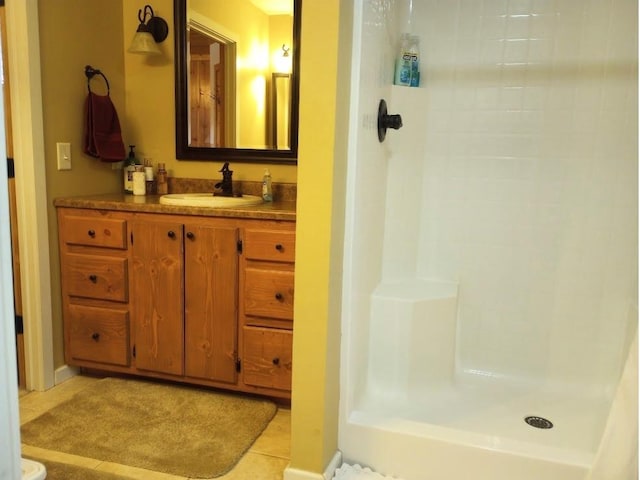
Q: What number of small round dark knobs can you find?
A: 8